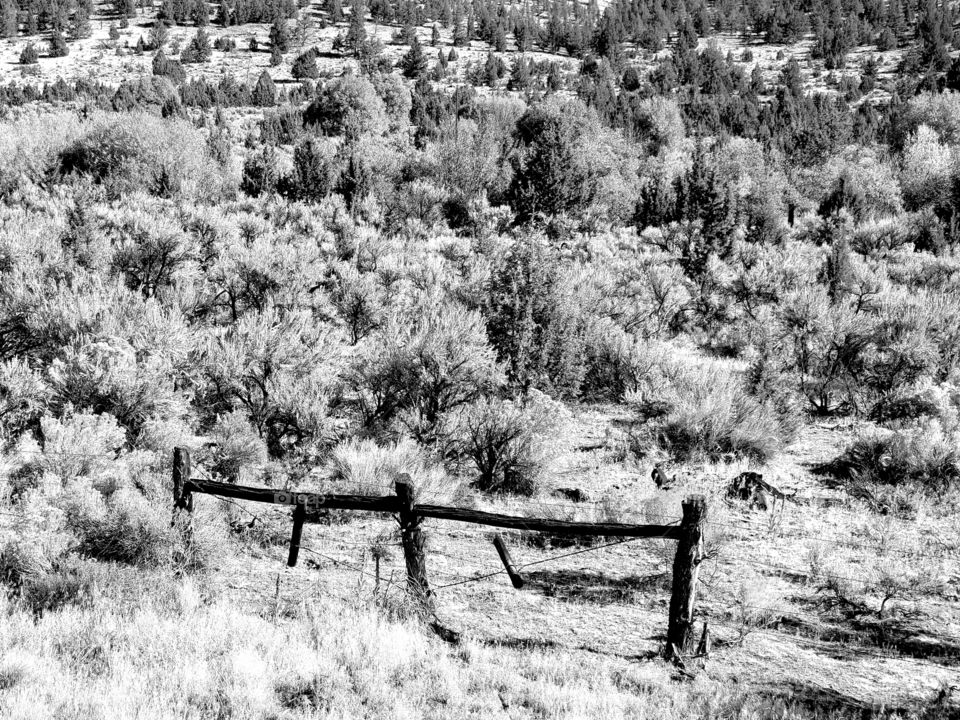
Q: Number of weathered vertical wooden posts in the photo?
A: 3